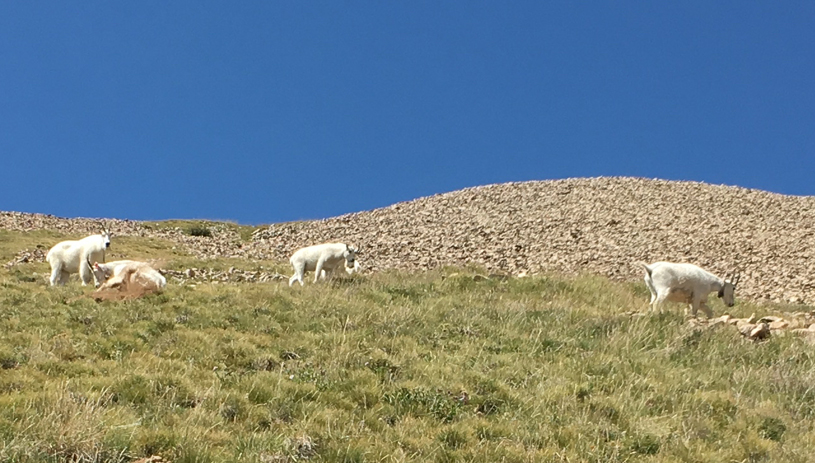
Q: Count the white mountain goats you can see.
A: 4